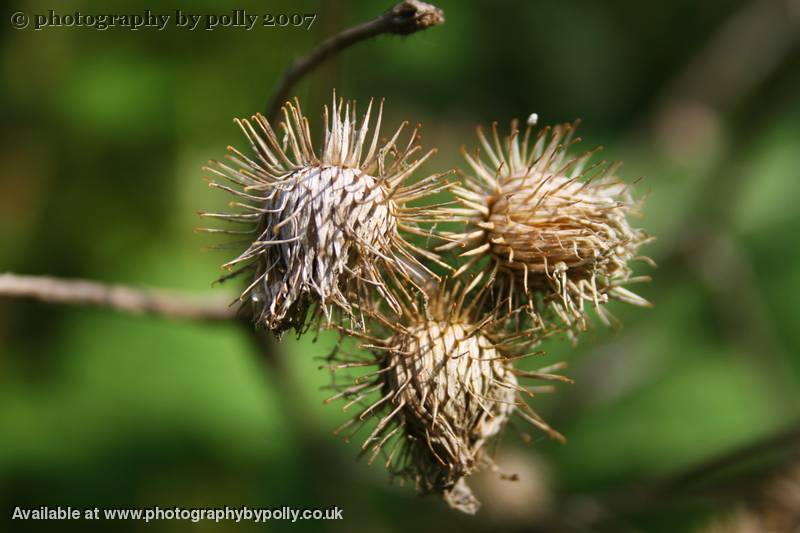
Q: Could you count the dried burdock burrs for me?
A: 3